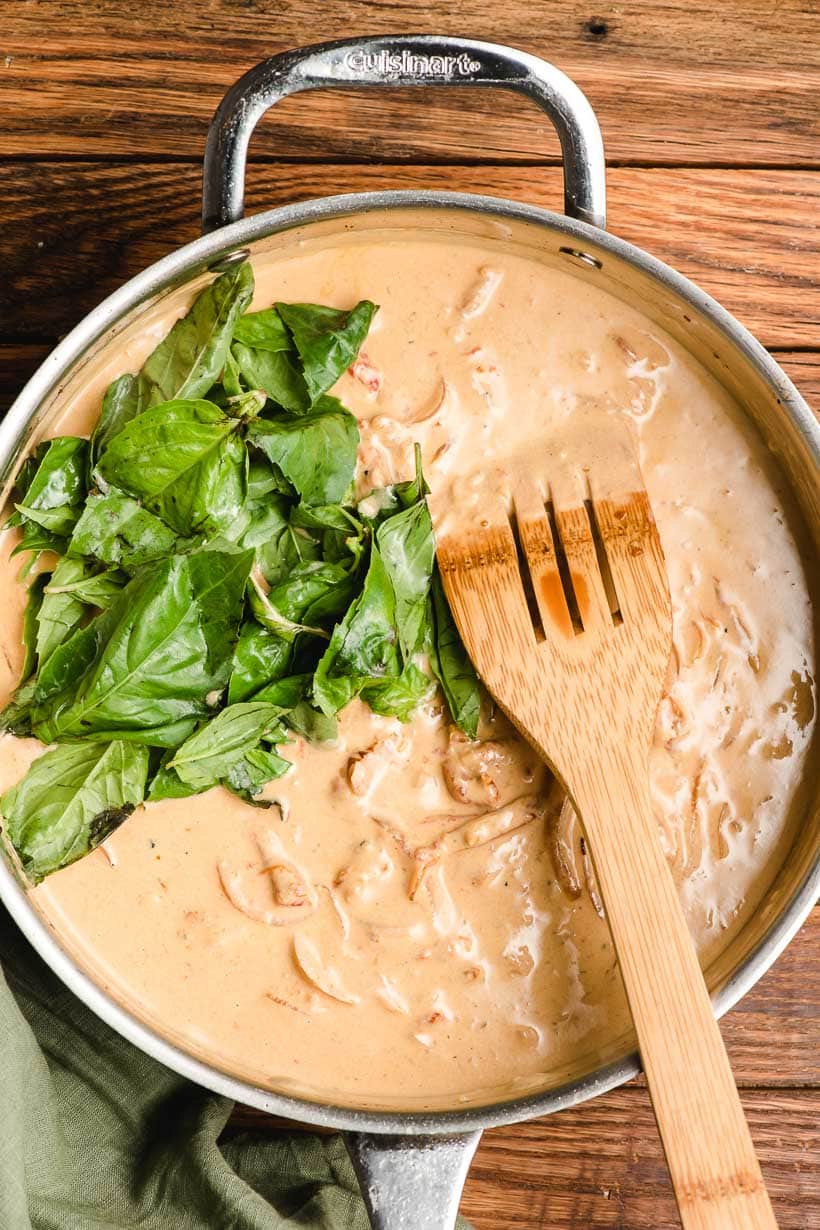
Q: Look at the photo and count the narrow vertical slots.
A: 3